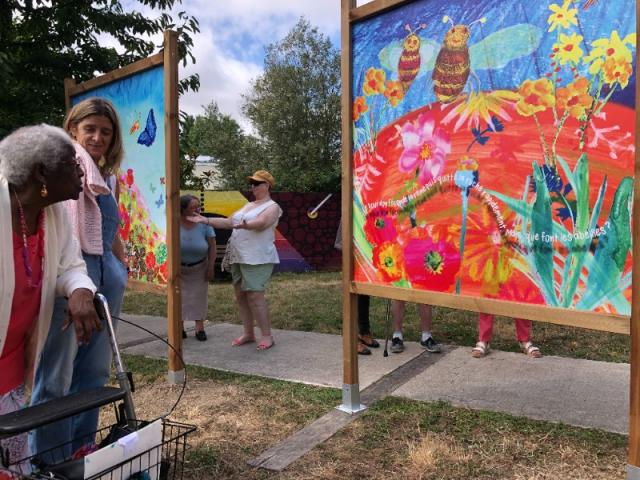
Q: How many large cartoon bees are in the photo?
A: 2